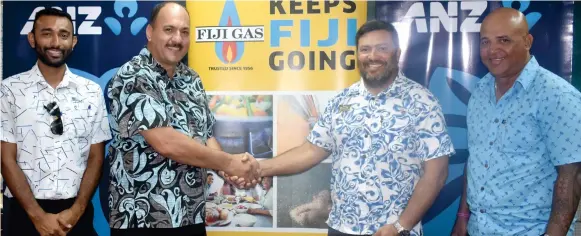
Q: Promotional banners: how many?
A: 3